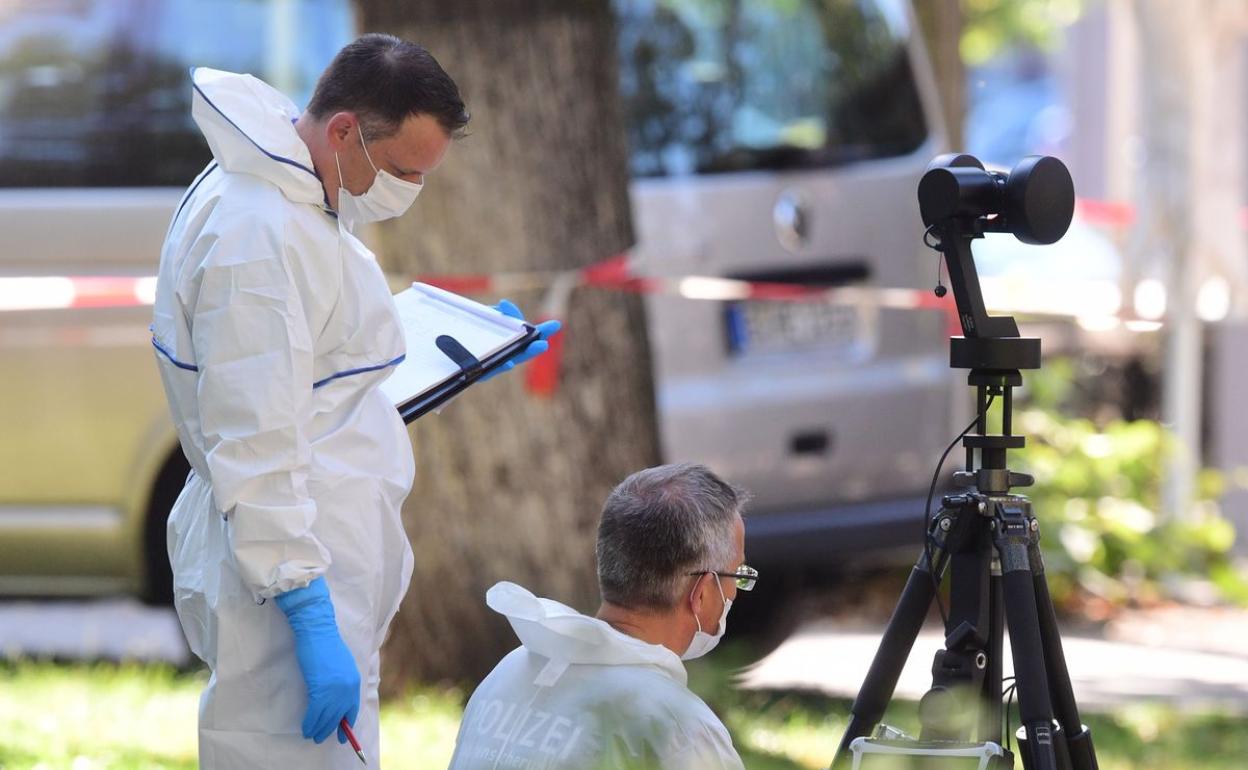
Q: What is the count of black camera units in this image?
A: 1